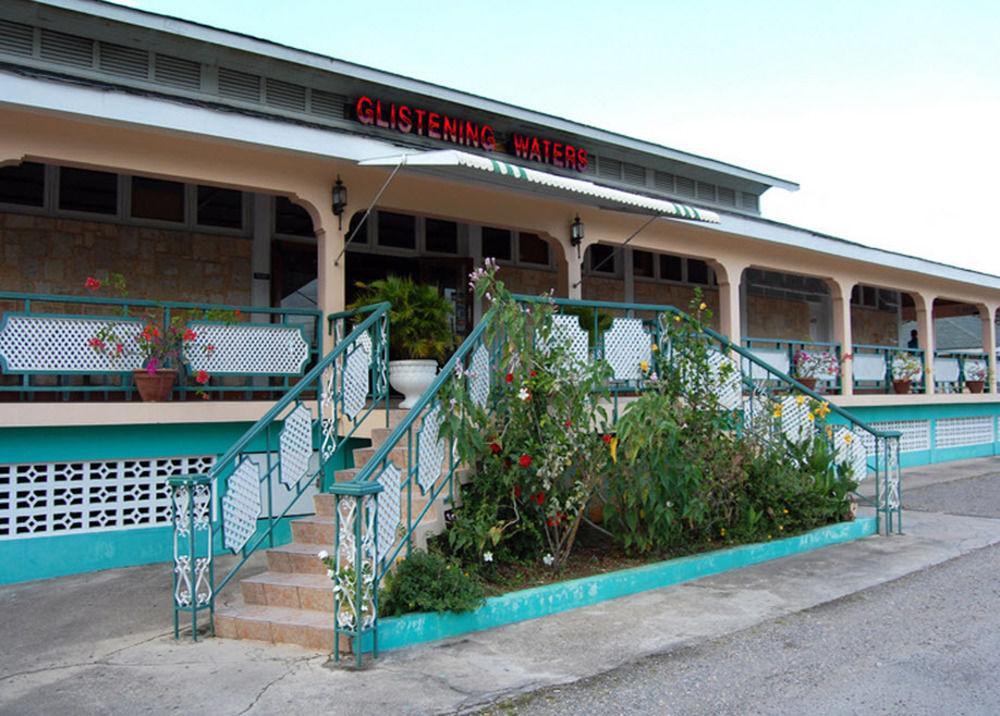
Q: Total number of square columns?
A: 6